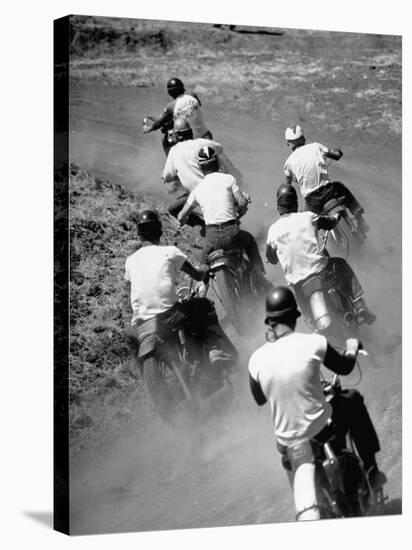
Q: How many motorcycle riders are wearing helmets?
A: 7